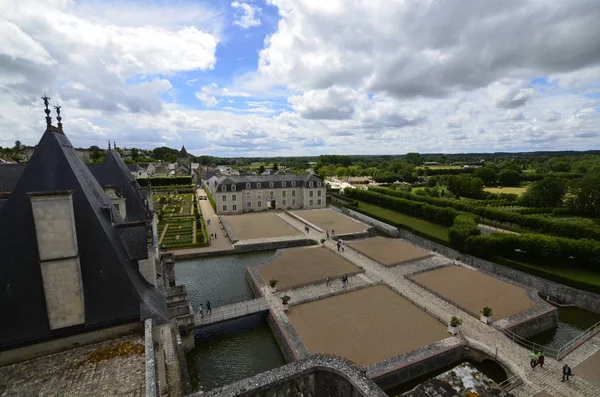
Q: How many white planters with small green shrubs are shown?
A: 4